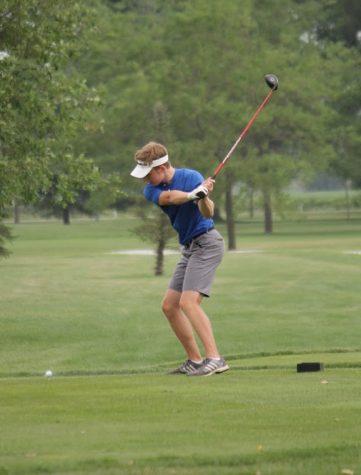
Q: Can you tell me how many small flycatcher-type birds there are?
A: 0